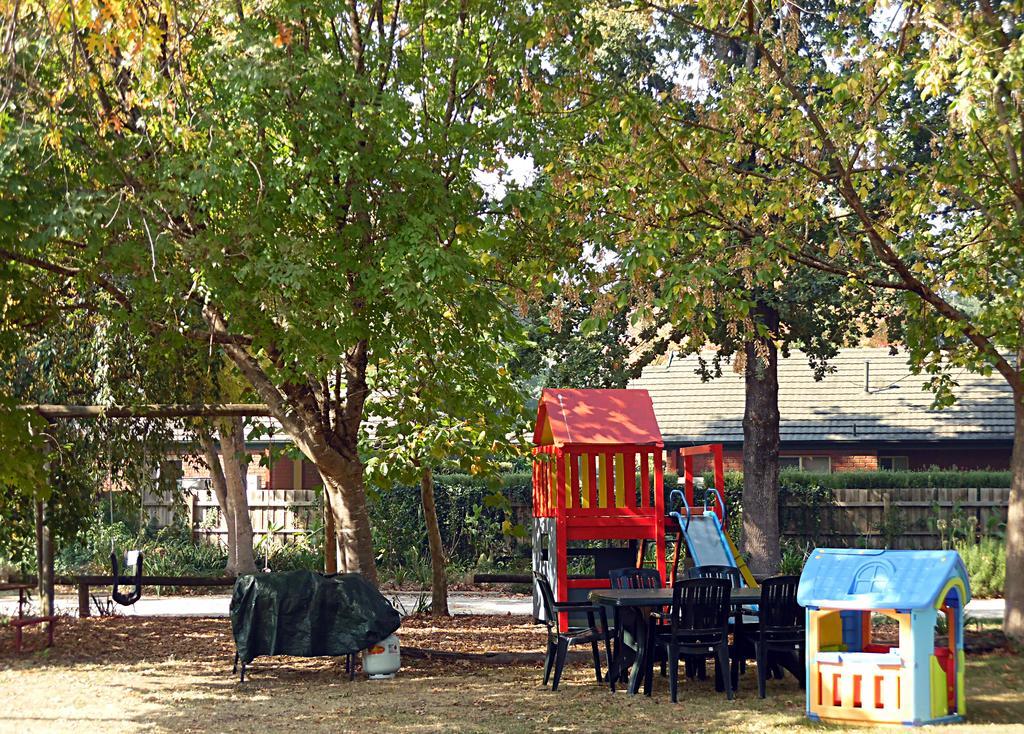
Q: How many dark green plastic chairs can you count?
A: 5